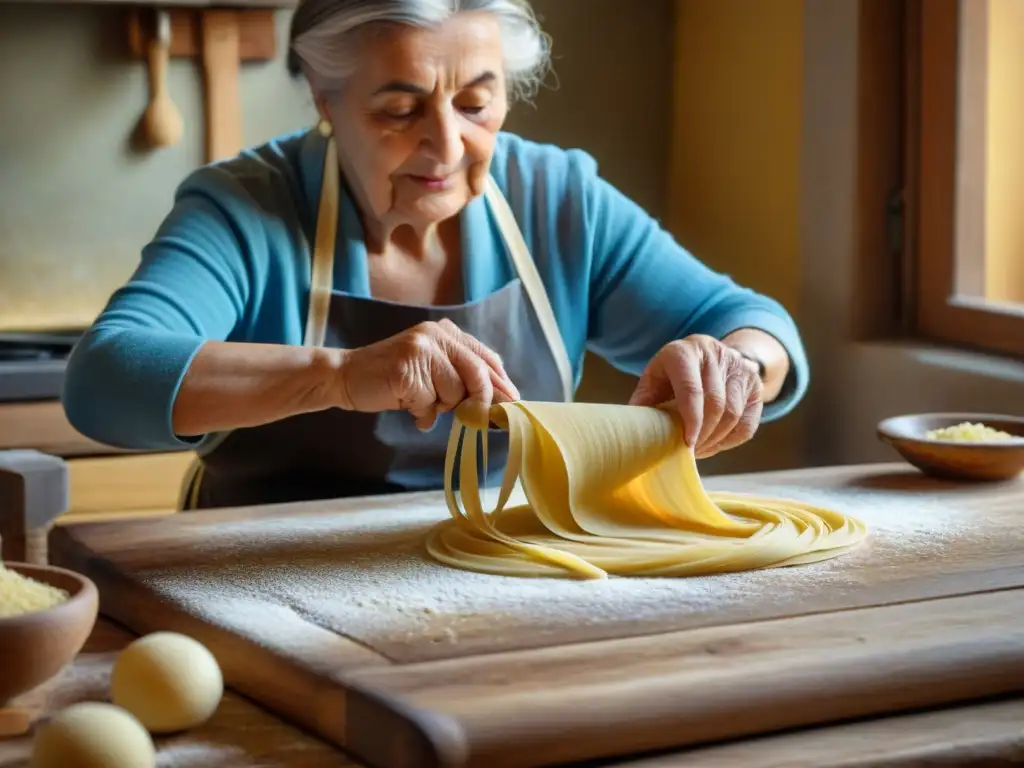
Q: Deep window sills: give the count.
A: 1